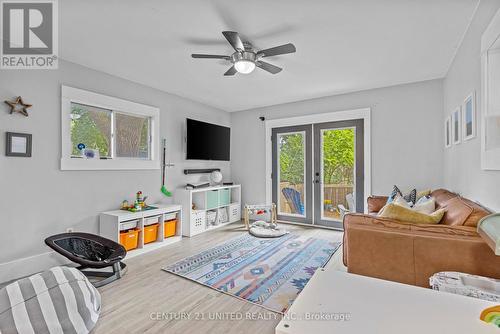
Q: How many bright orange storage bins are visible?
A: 3